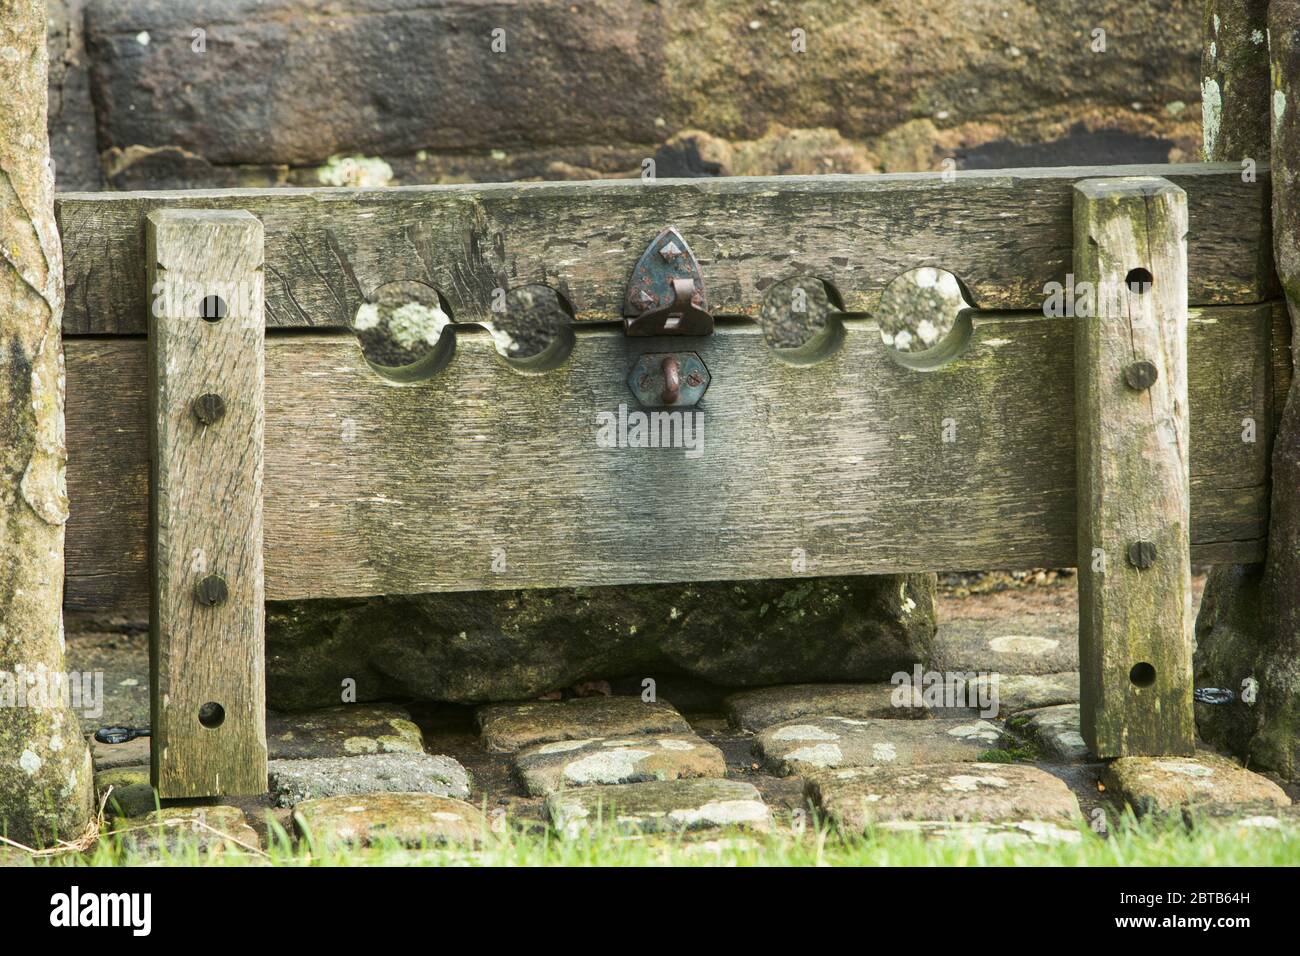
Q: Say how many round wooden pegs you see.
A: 4